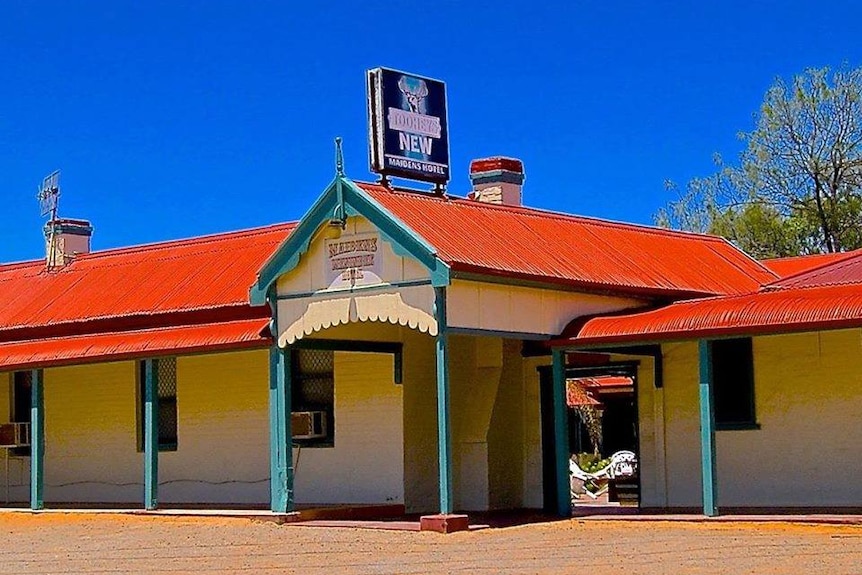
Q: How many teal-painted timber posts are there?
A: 6